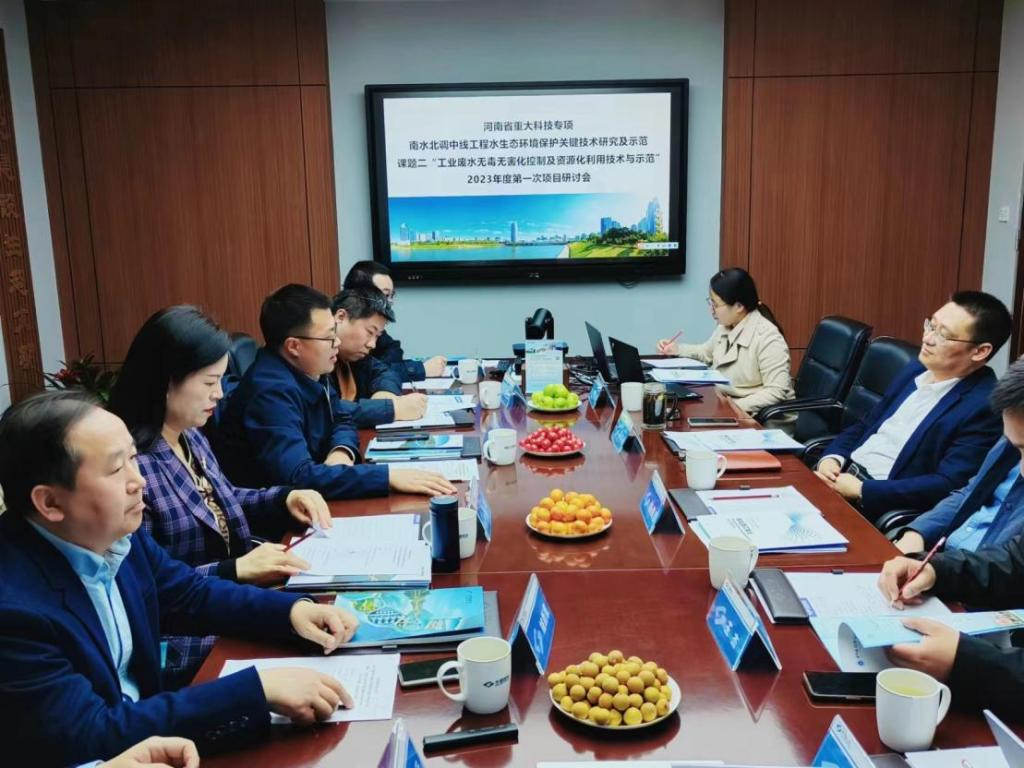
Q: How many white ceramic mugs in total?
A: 9